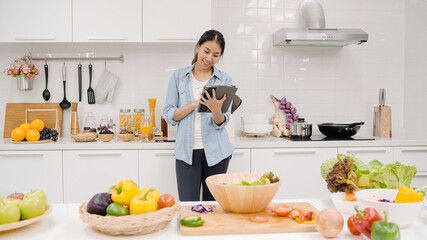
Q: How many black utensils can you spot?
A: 4